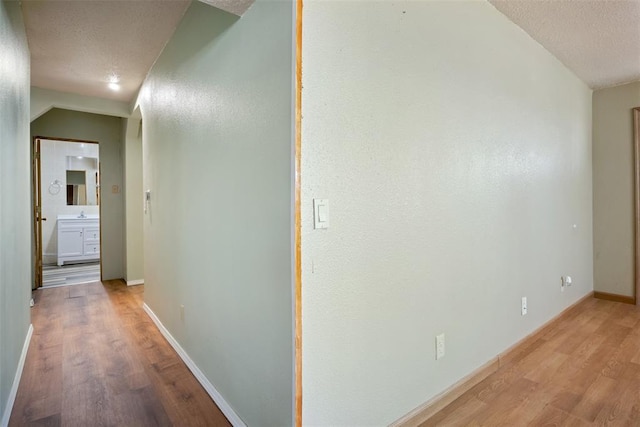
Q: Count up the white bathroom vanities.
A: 1